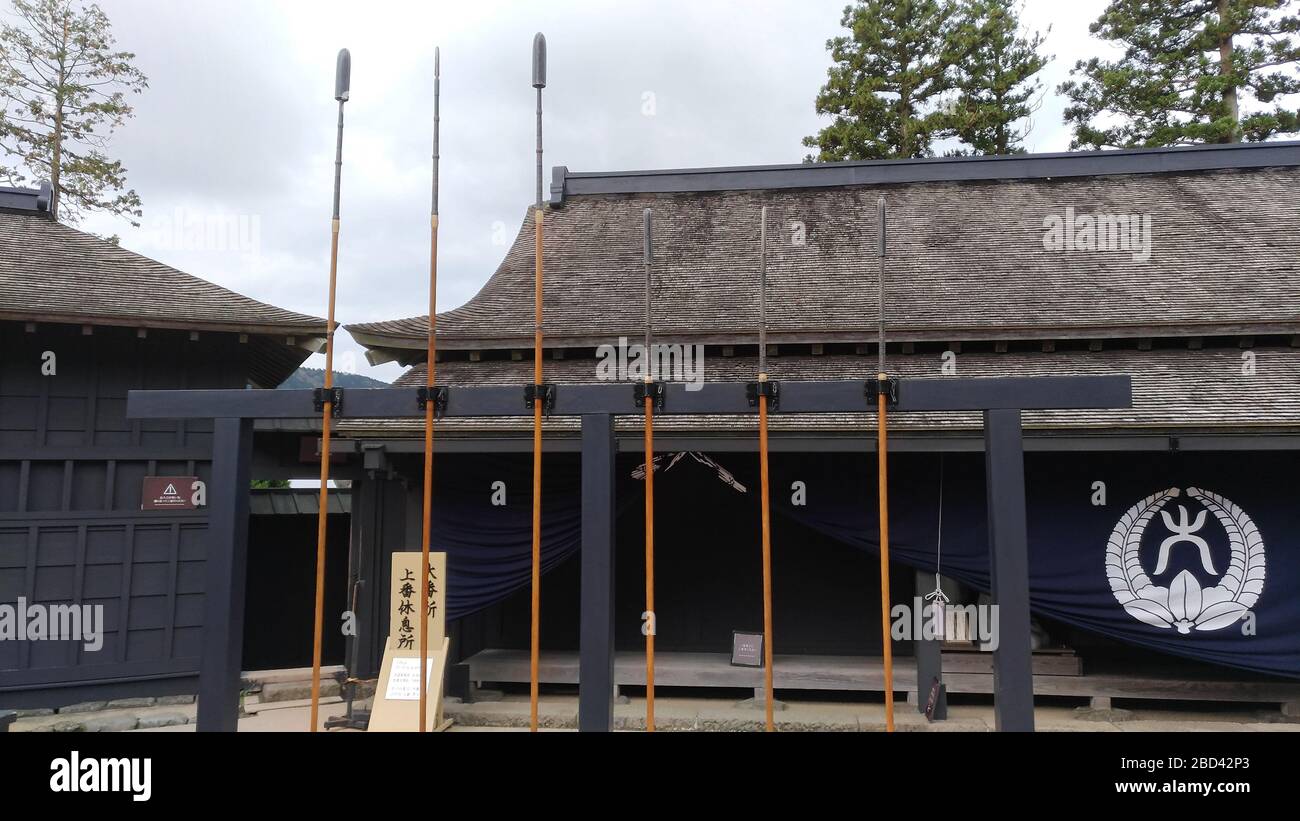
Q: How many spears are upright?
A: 6